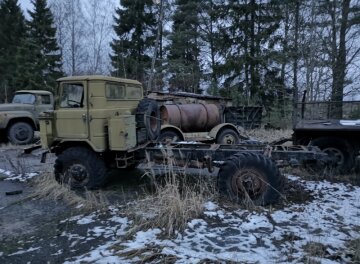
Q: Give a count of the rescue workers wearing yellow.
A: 0